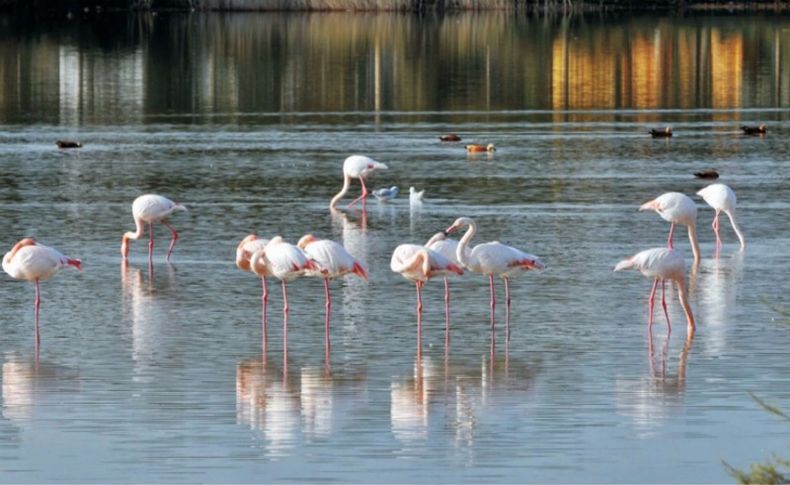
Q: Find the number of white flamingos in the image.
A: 12